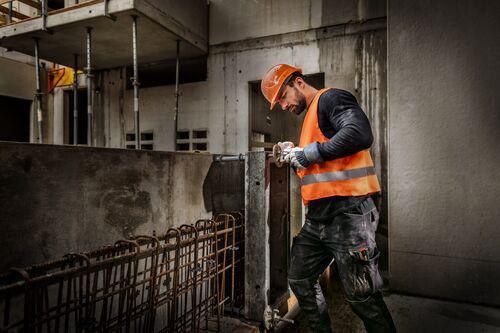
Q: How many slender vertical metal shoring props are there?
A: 5